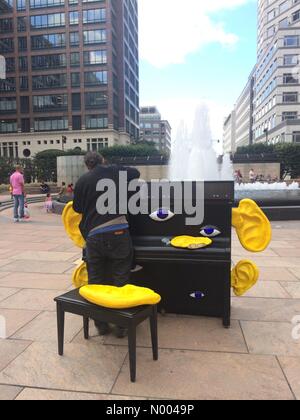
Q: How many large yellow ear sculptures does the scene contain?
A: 4